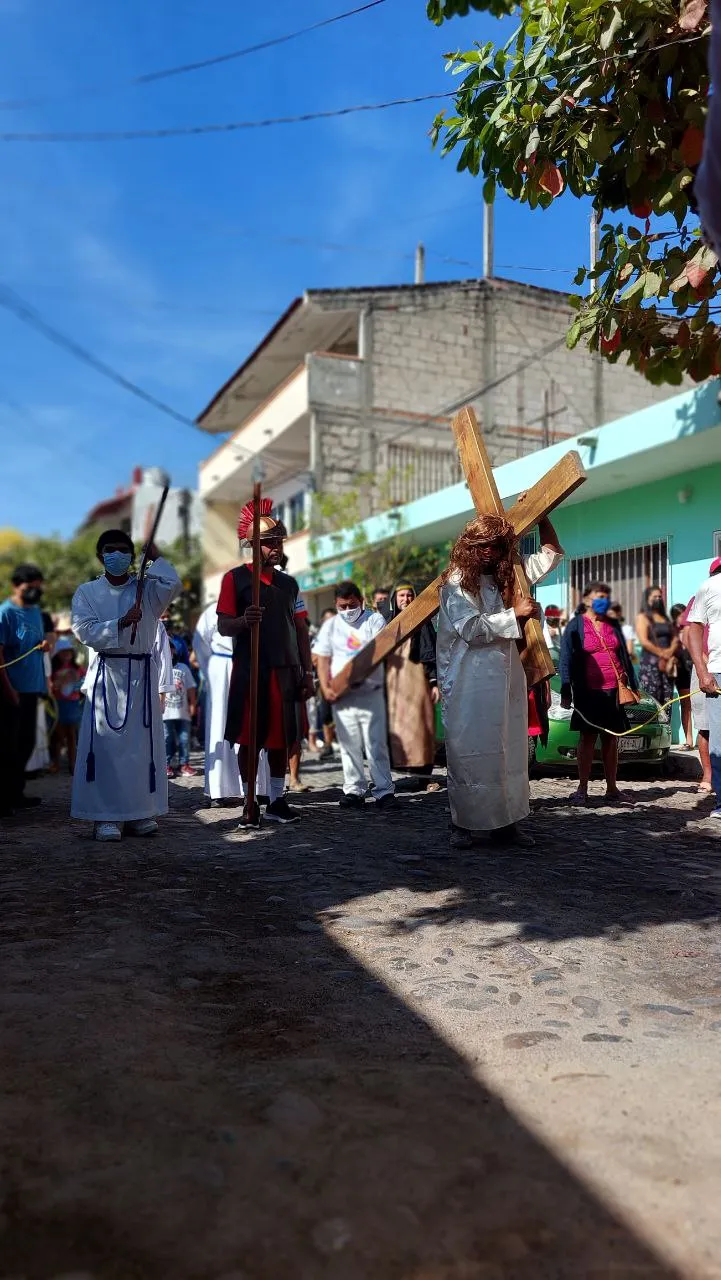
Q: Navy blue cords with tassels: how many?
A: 1